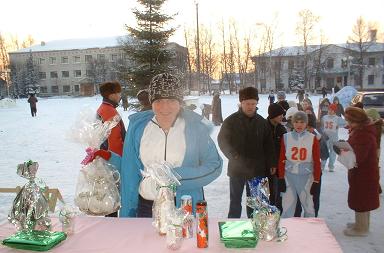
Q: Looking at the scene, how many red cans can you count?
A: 2